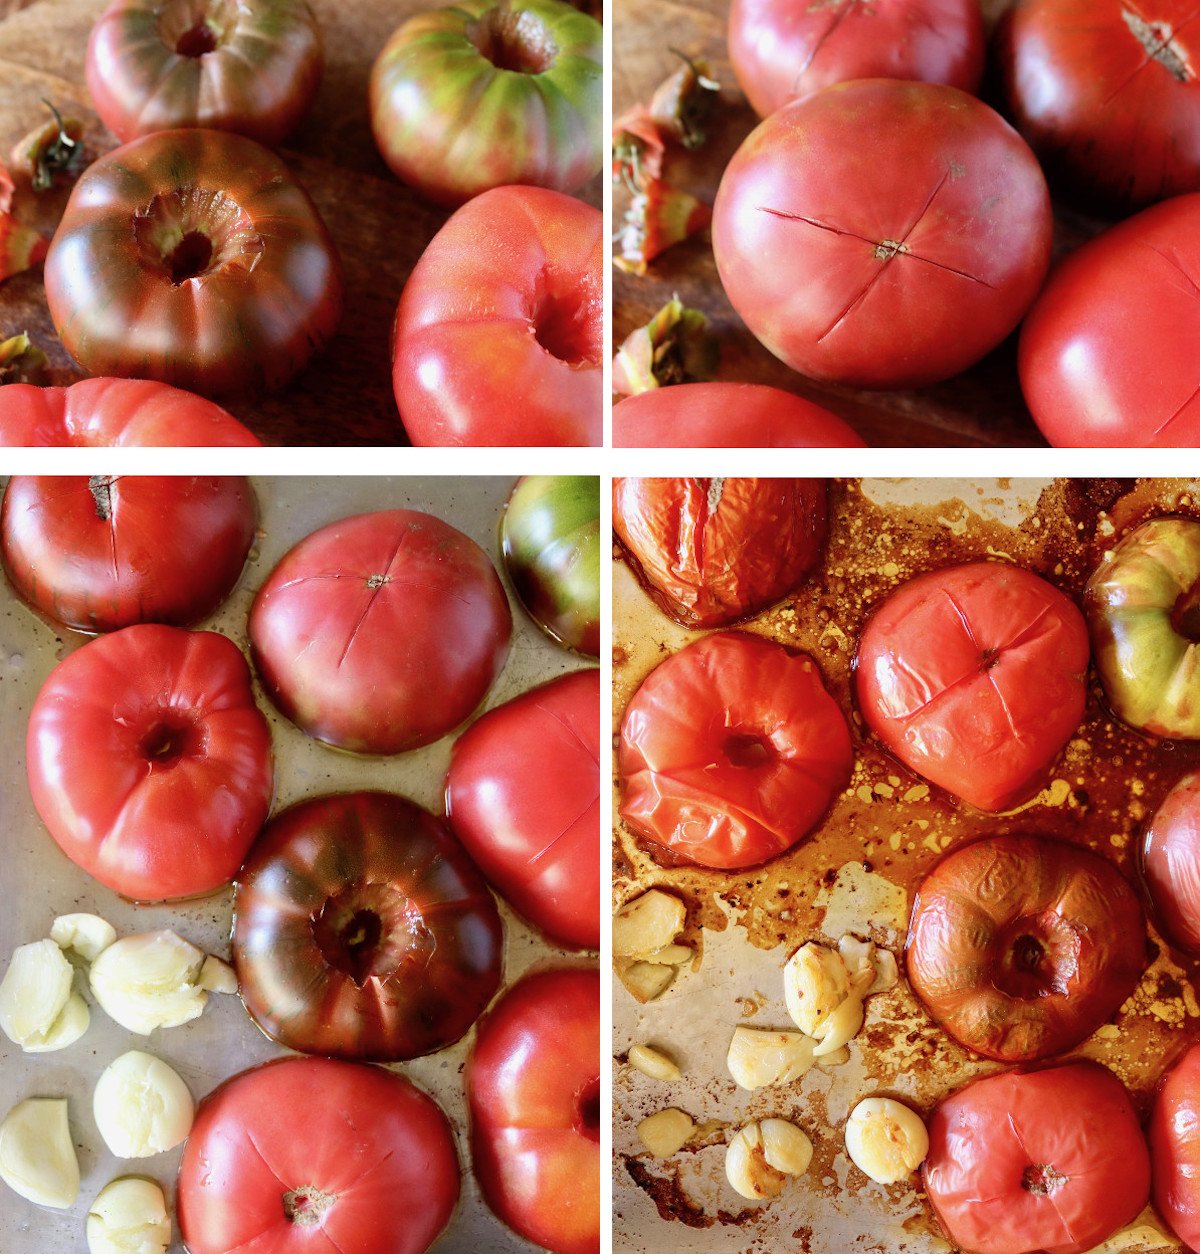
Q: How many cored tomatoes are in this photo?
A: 10